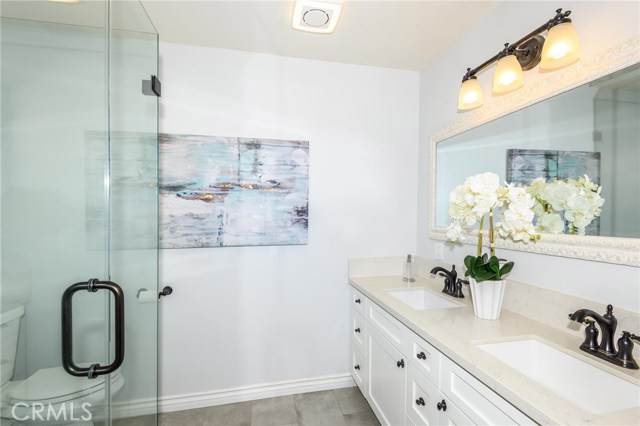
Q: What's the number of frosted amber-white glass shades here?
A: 3